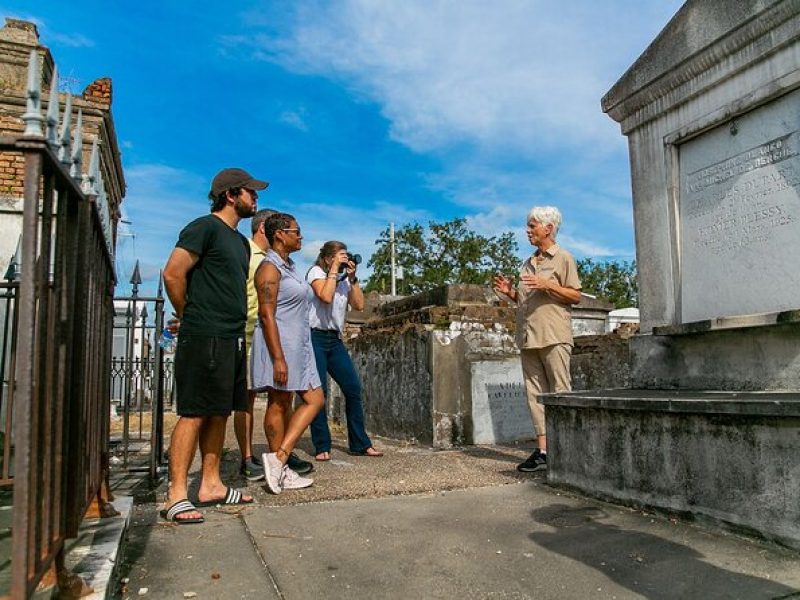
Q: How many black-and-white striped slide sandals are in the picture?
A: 2